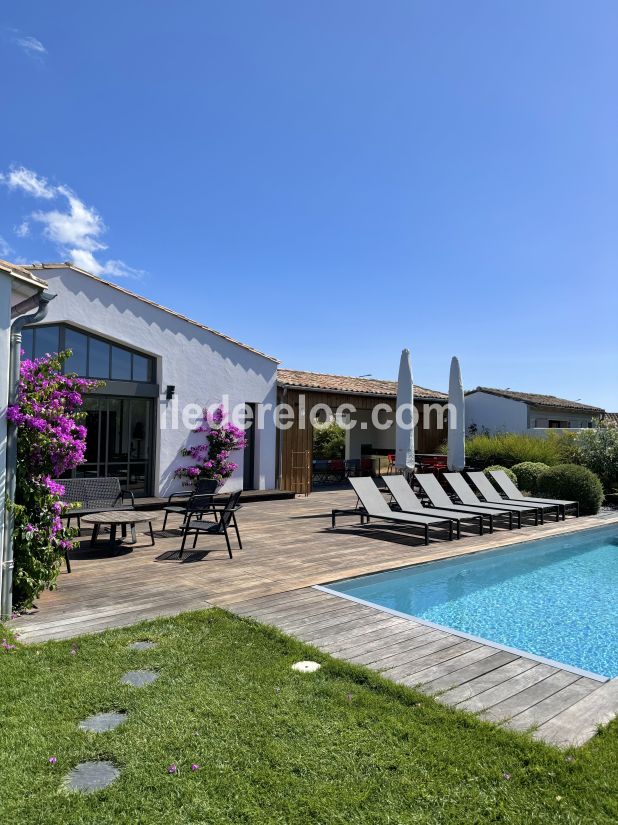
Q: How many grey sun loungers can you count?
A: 6